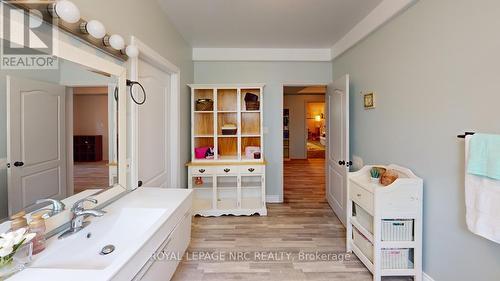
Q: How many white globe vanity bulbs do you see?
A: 4